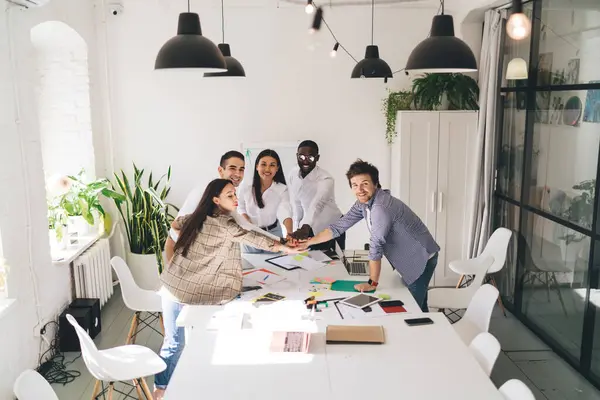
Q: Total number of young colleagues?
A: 5